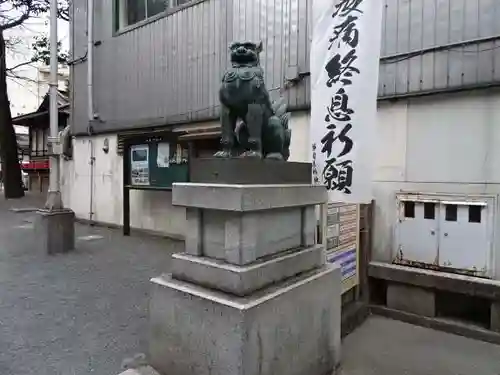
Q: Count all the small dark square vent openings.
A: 4